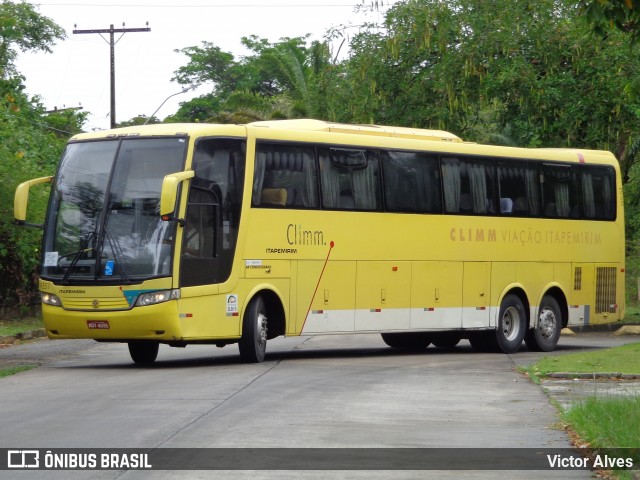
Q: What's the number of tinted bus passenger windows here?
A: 7